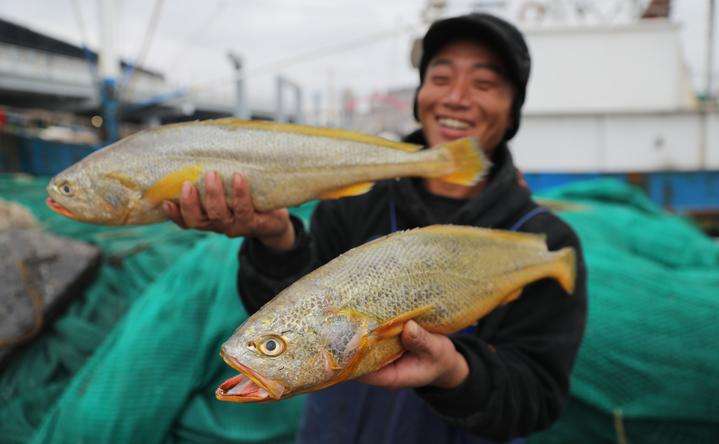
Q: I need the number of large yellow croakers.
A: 2